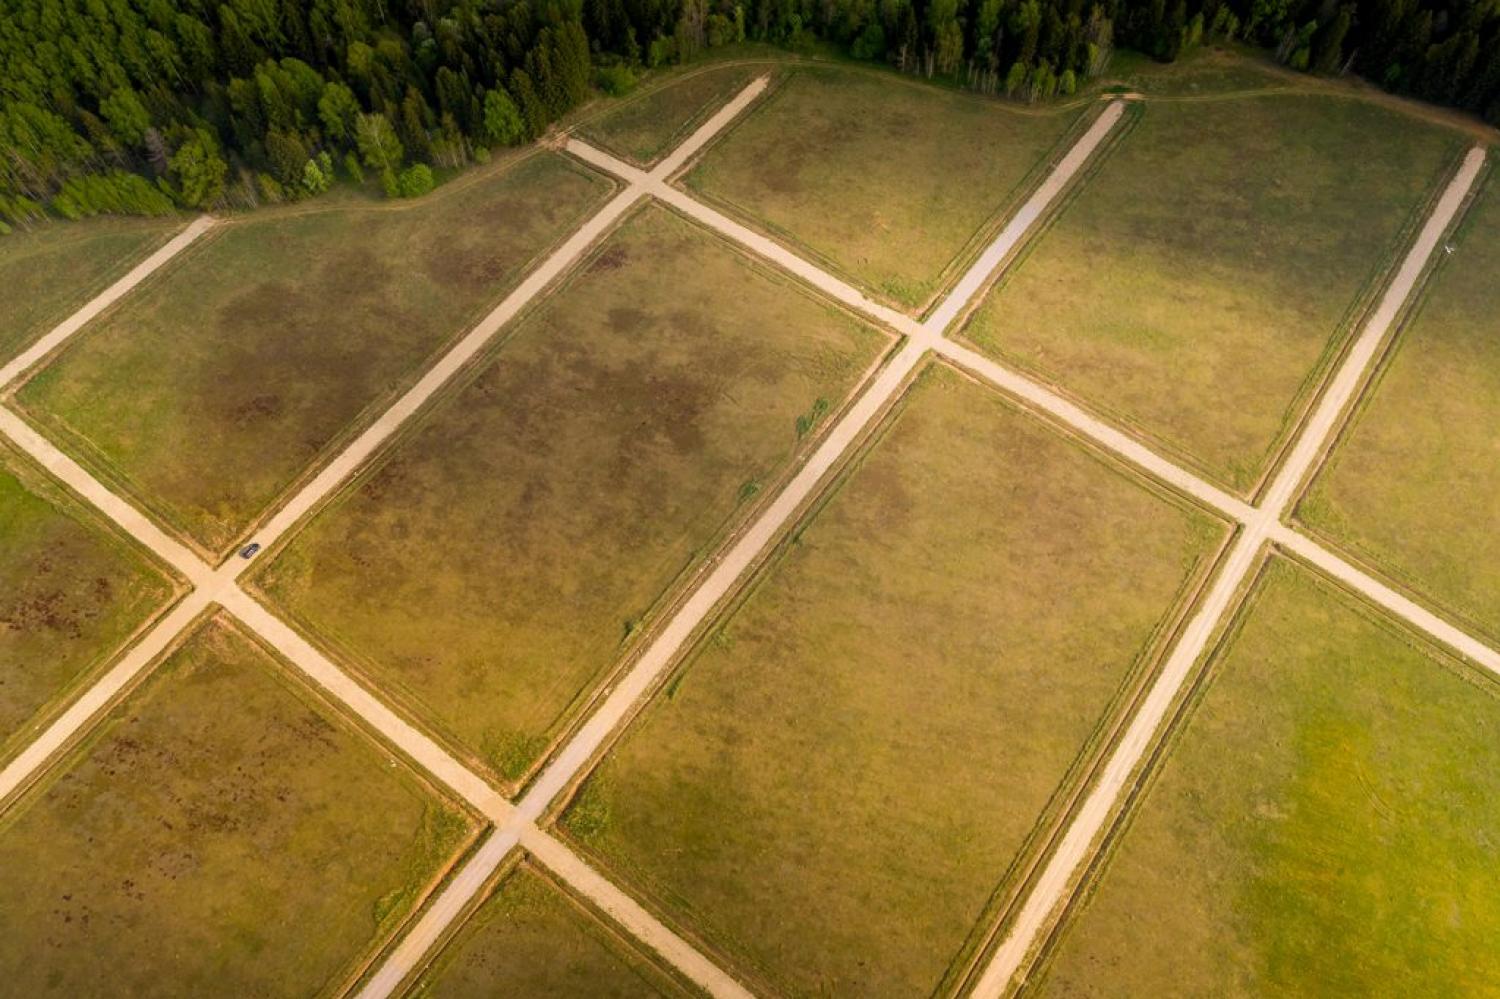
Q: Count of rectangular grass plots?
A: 12